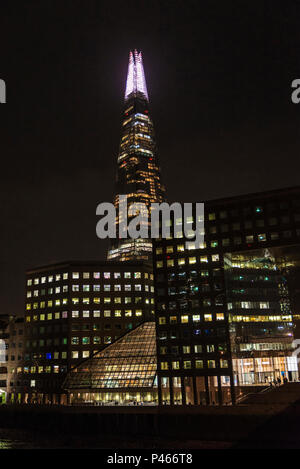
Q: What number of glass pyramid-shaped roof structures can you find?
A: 1